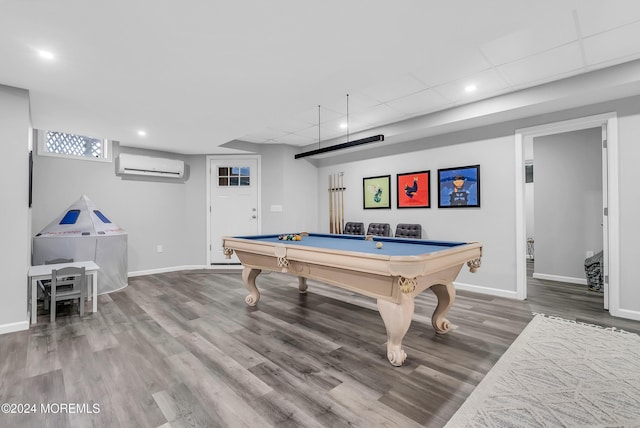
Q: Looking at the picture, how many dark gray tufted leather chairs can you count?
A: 3